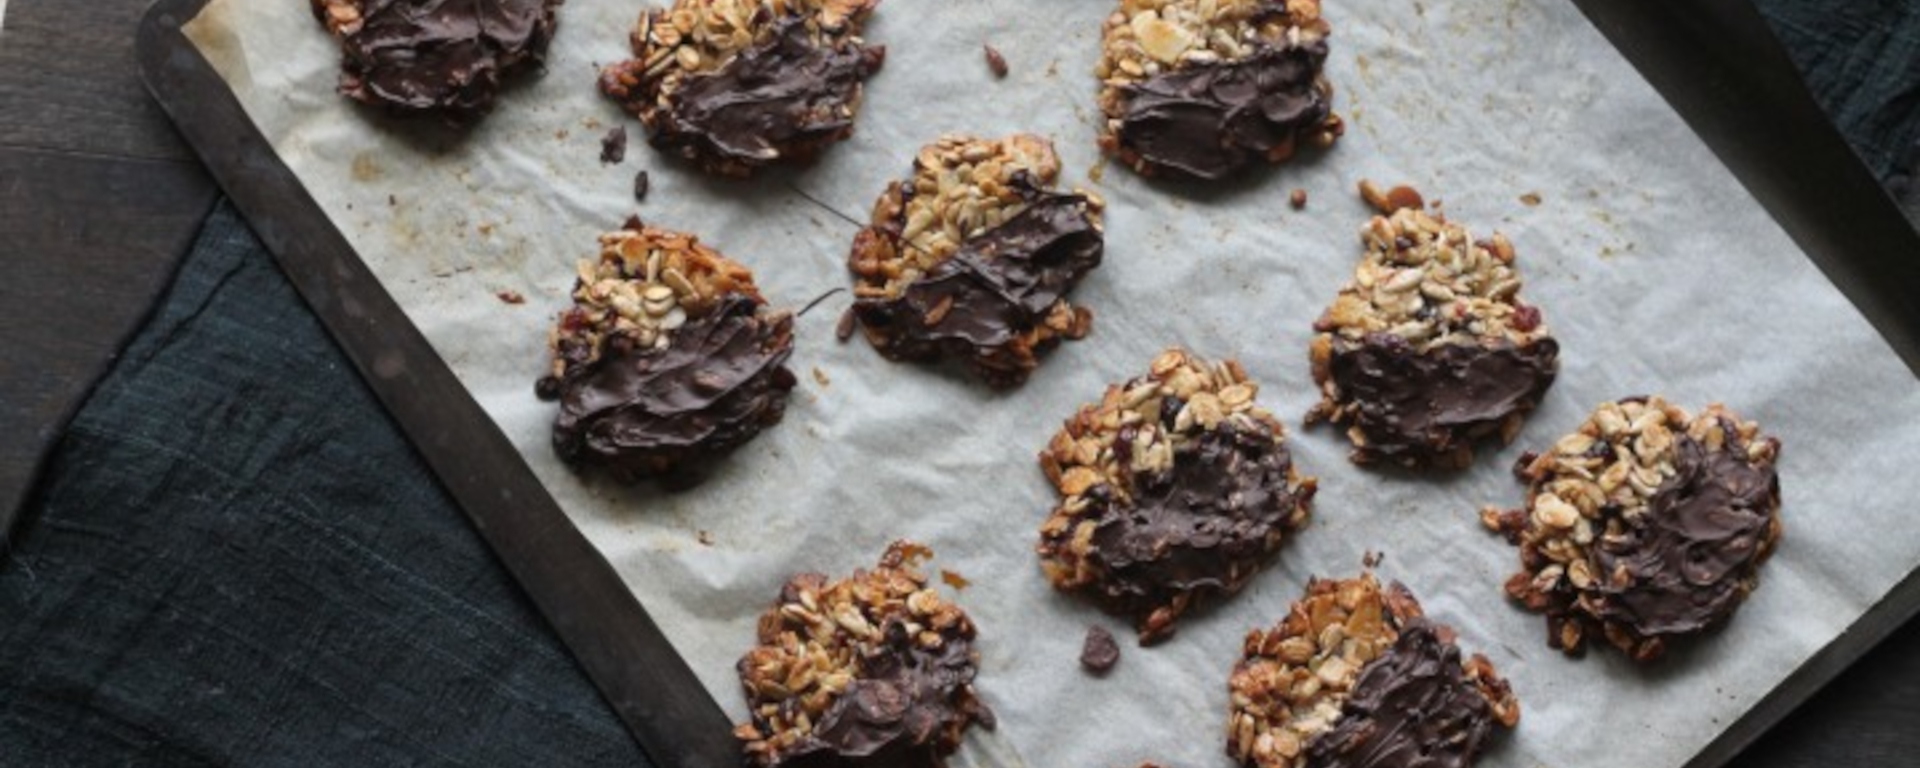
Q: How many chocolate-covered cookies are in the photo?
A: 10